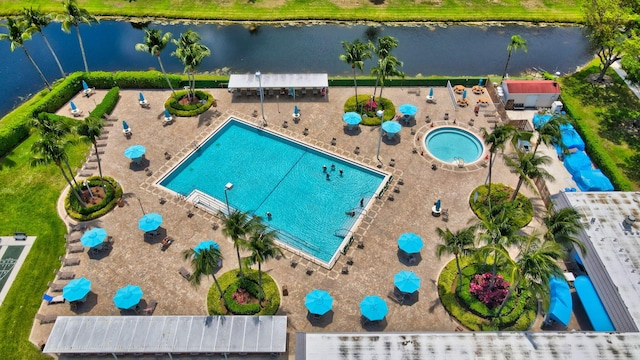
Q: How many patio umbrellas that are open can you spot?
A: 13